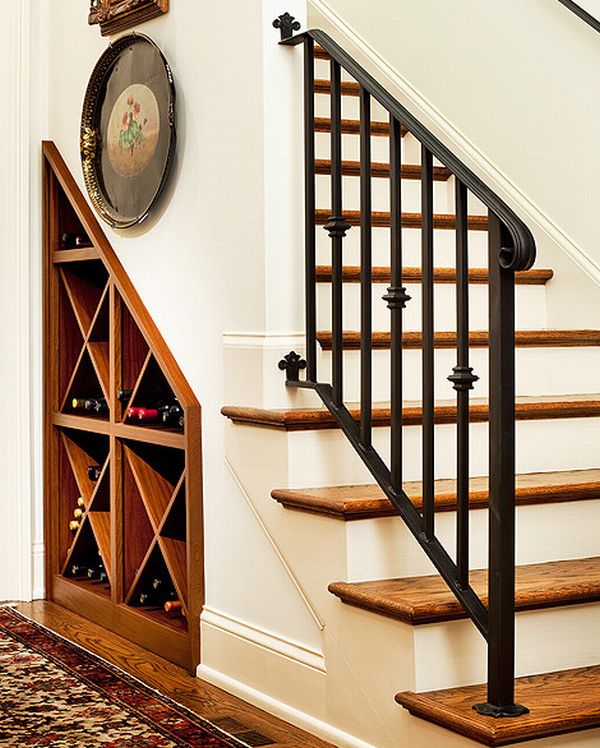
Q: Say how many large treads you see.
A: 4